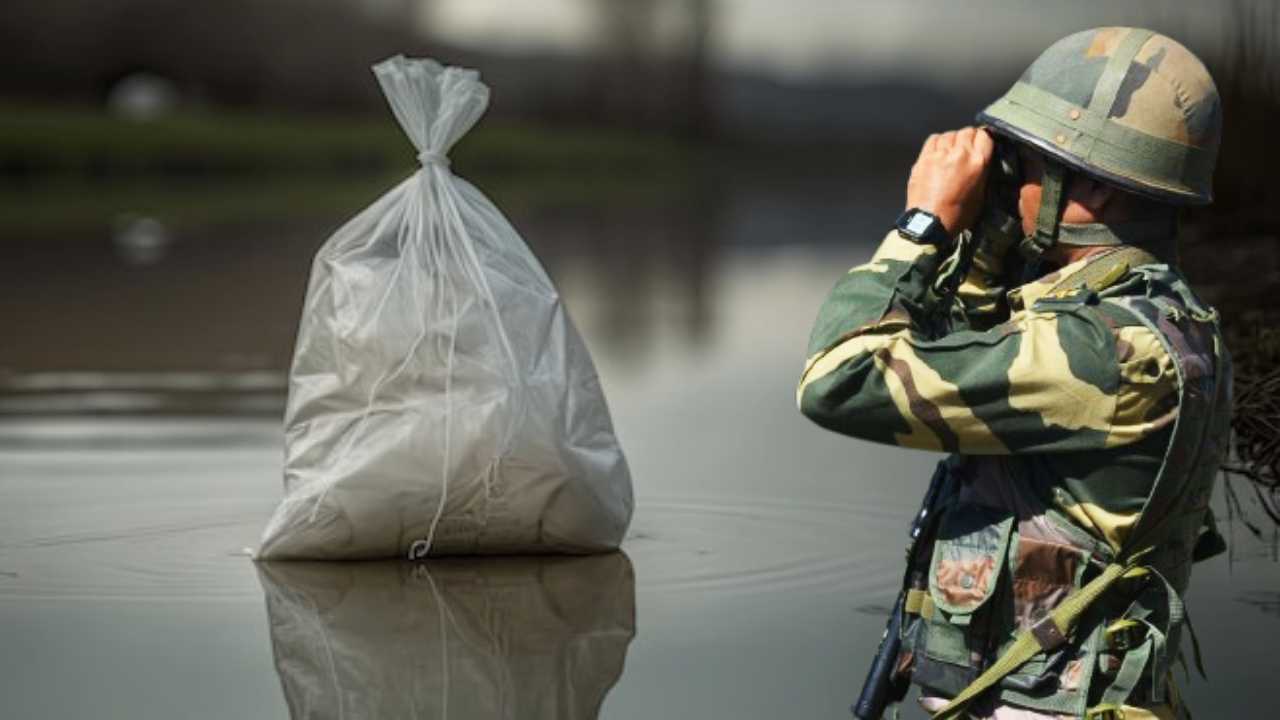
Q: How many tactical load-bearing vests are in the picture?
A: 1